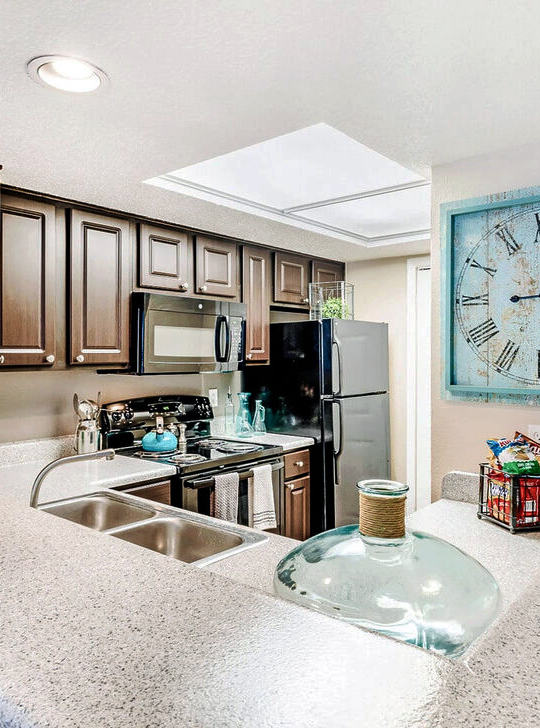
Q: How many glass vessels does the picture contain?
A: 4